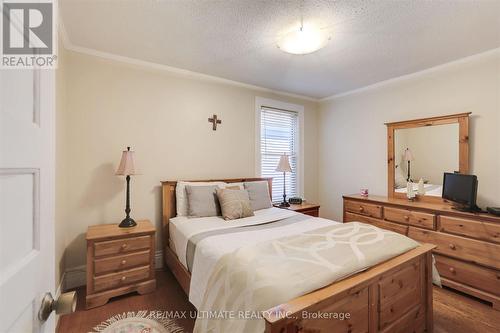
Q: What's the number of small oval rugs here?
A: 1